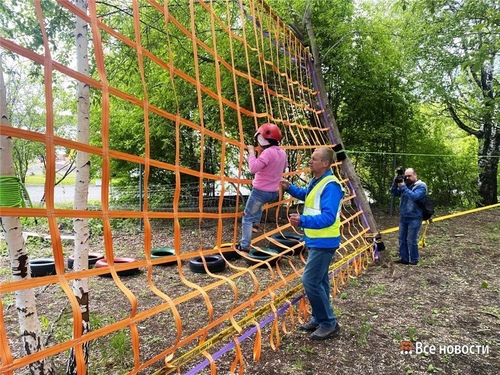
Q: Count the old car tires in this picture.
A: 8